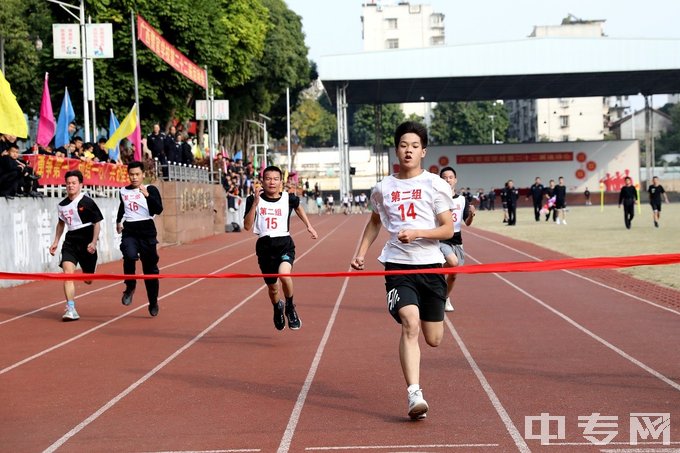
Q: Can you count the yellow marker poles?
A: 2